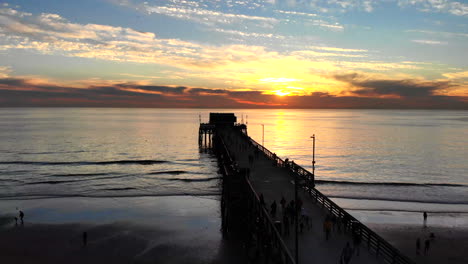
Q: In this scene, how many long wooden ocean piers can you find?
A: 1